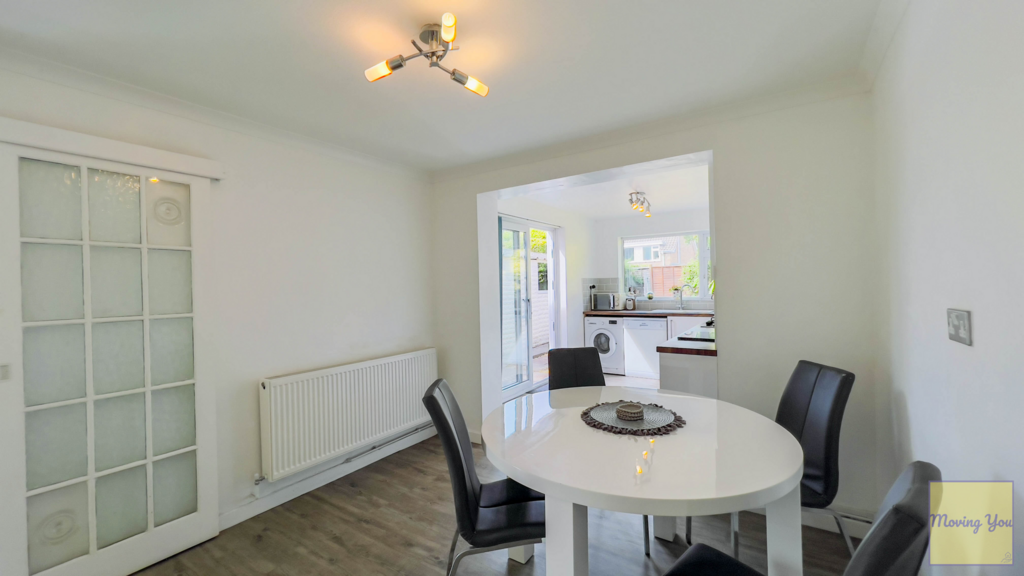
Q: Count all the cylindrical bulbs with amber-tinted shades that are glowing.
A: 3